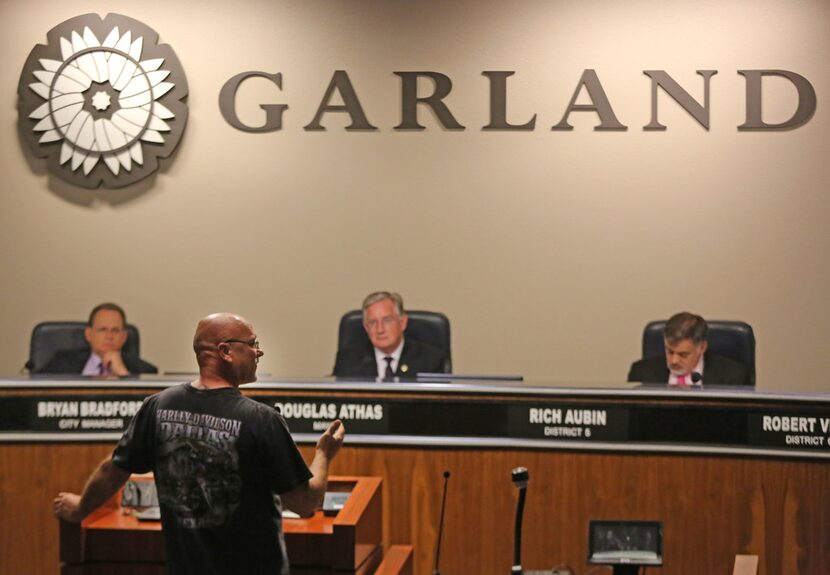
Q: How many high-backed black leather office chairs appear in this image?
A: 3